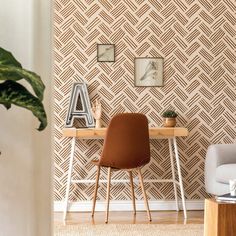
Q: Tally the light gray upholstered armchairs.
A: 1